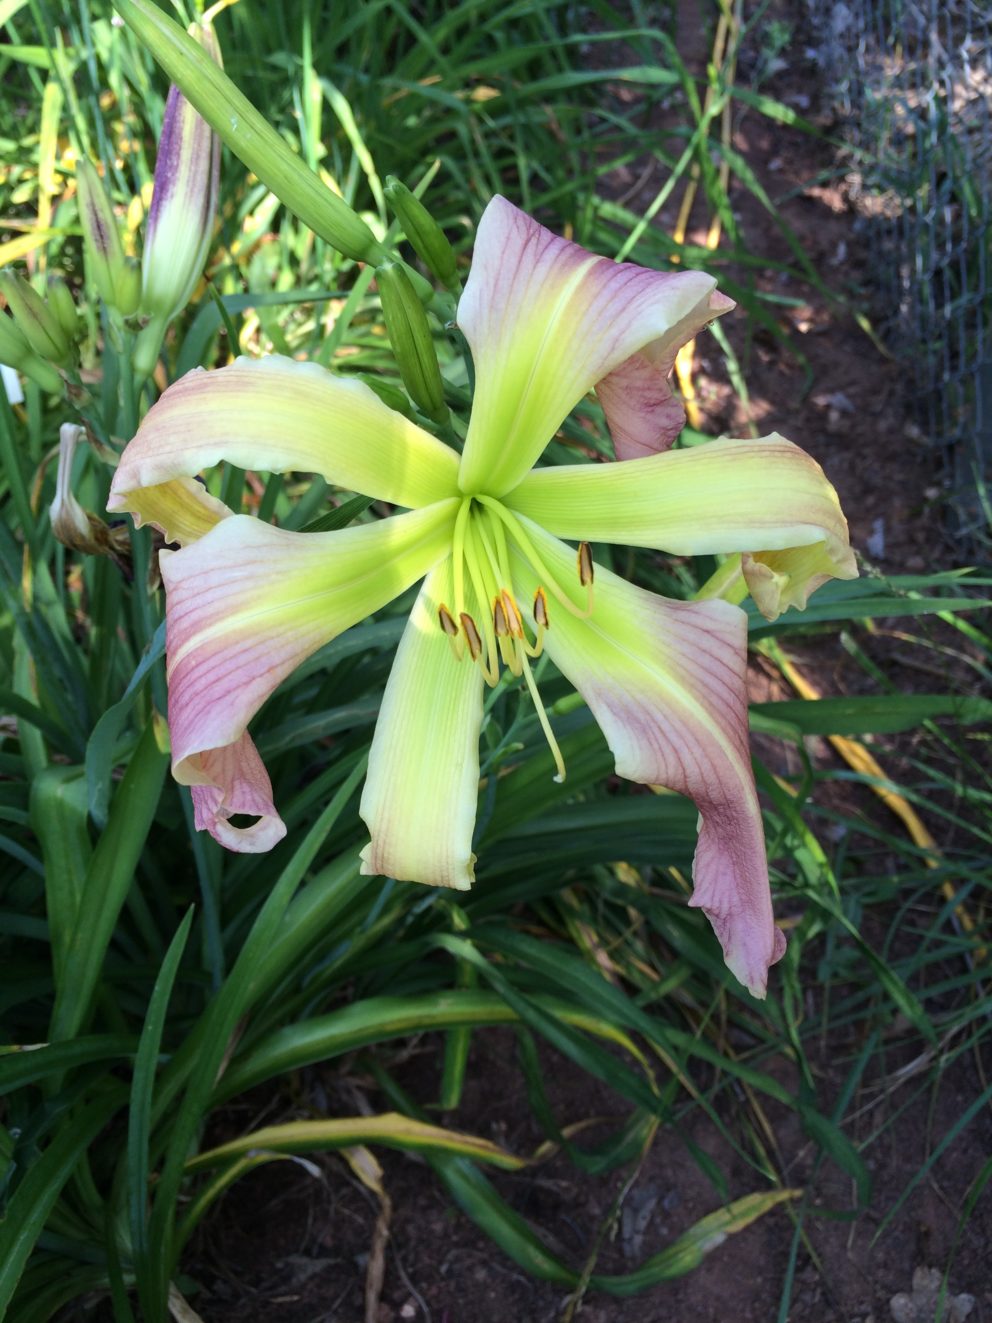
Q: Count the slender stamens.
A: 6